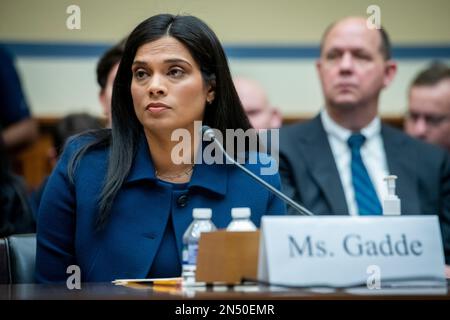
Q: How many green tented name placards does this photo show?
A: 0